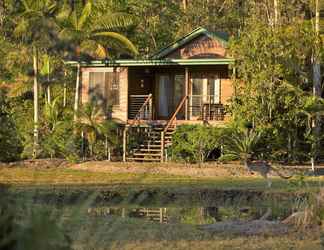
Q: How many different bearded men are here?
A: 0